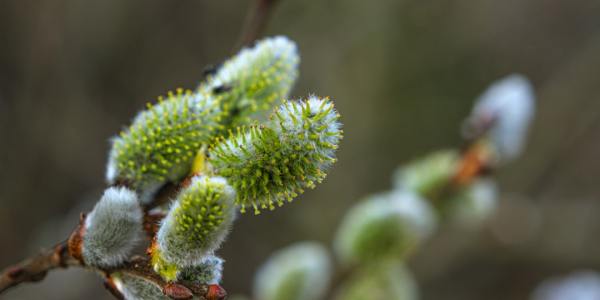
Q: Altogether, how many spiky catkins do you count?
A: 4